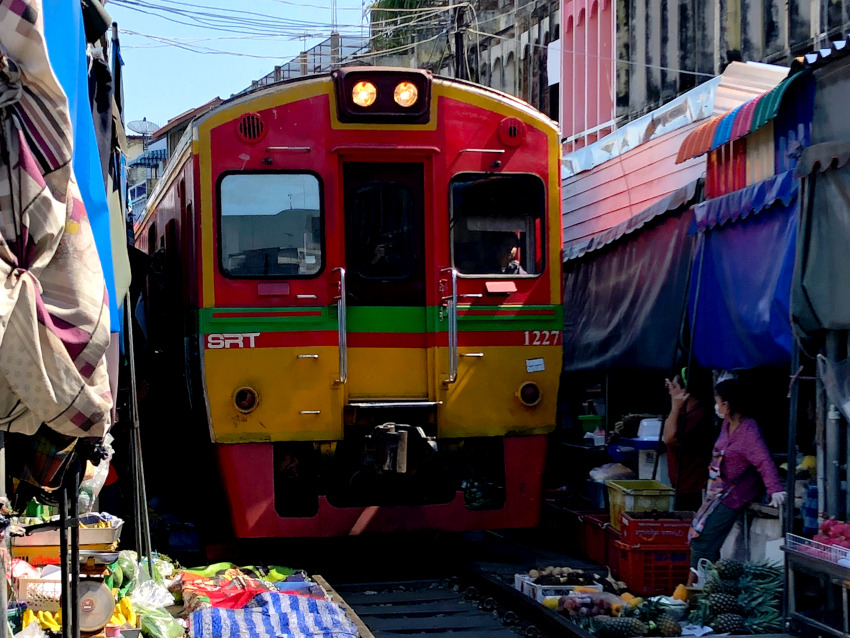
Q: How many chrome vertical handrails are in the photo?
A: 2